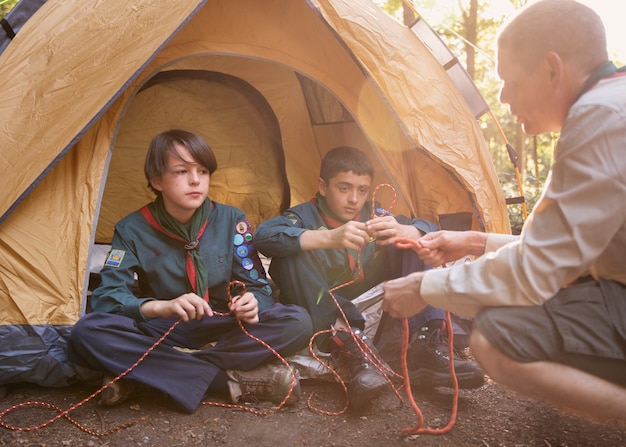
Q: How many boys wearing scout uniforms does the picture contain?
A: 2